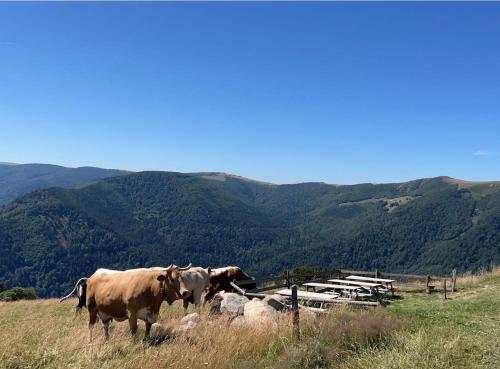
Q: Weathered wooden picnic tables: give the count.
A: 4